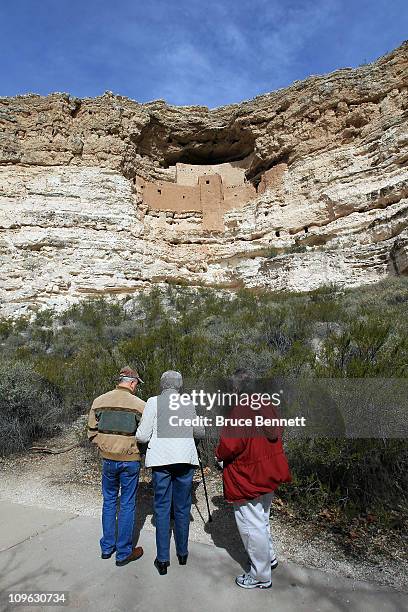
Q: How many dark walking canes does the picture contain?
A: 1